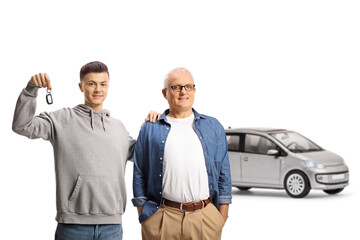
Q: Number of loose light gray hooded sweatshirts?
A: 1